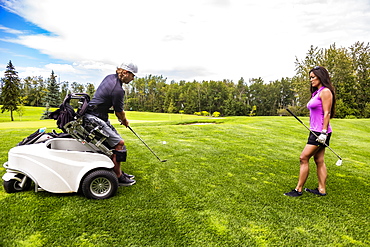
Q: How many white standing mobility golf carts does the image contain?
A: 1